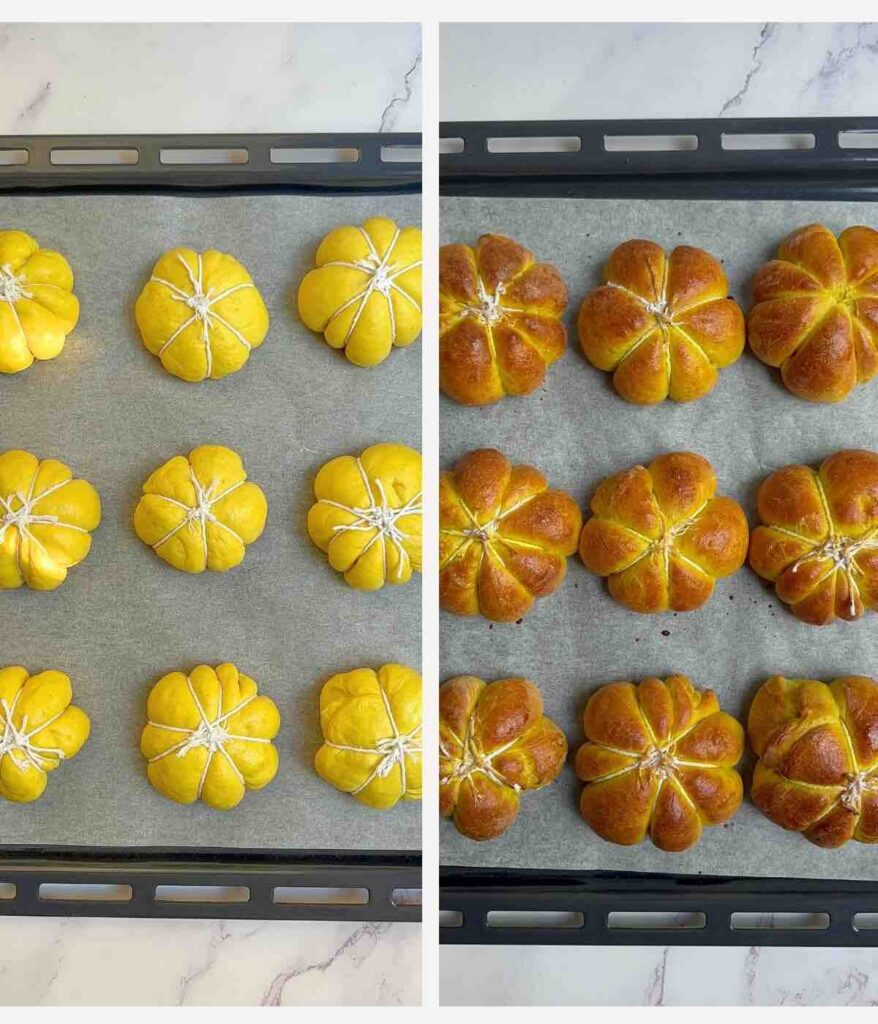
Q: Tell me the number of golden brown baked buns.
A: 9